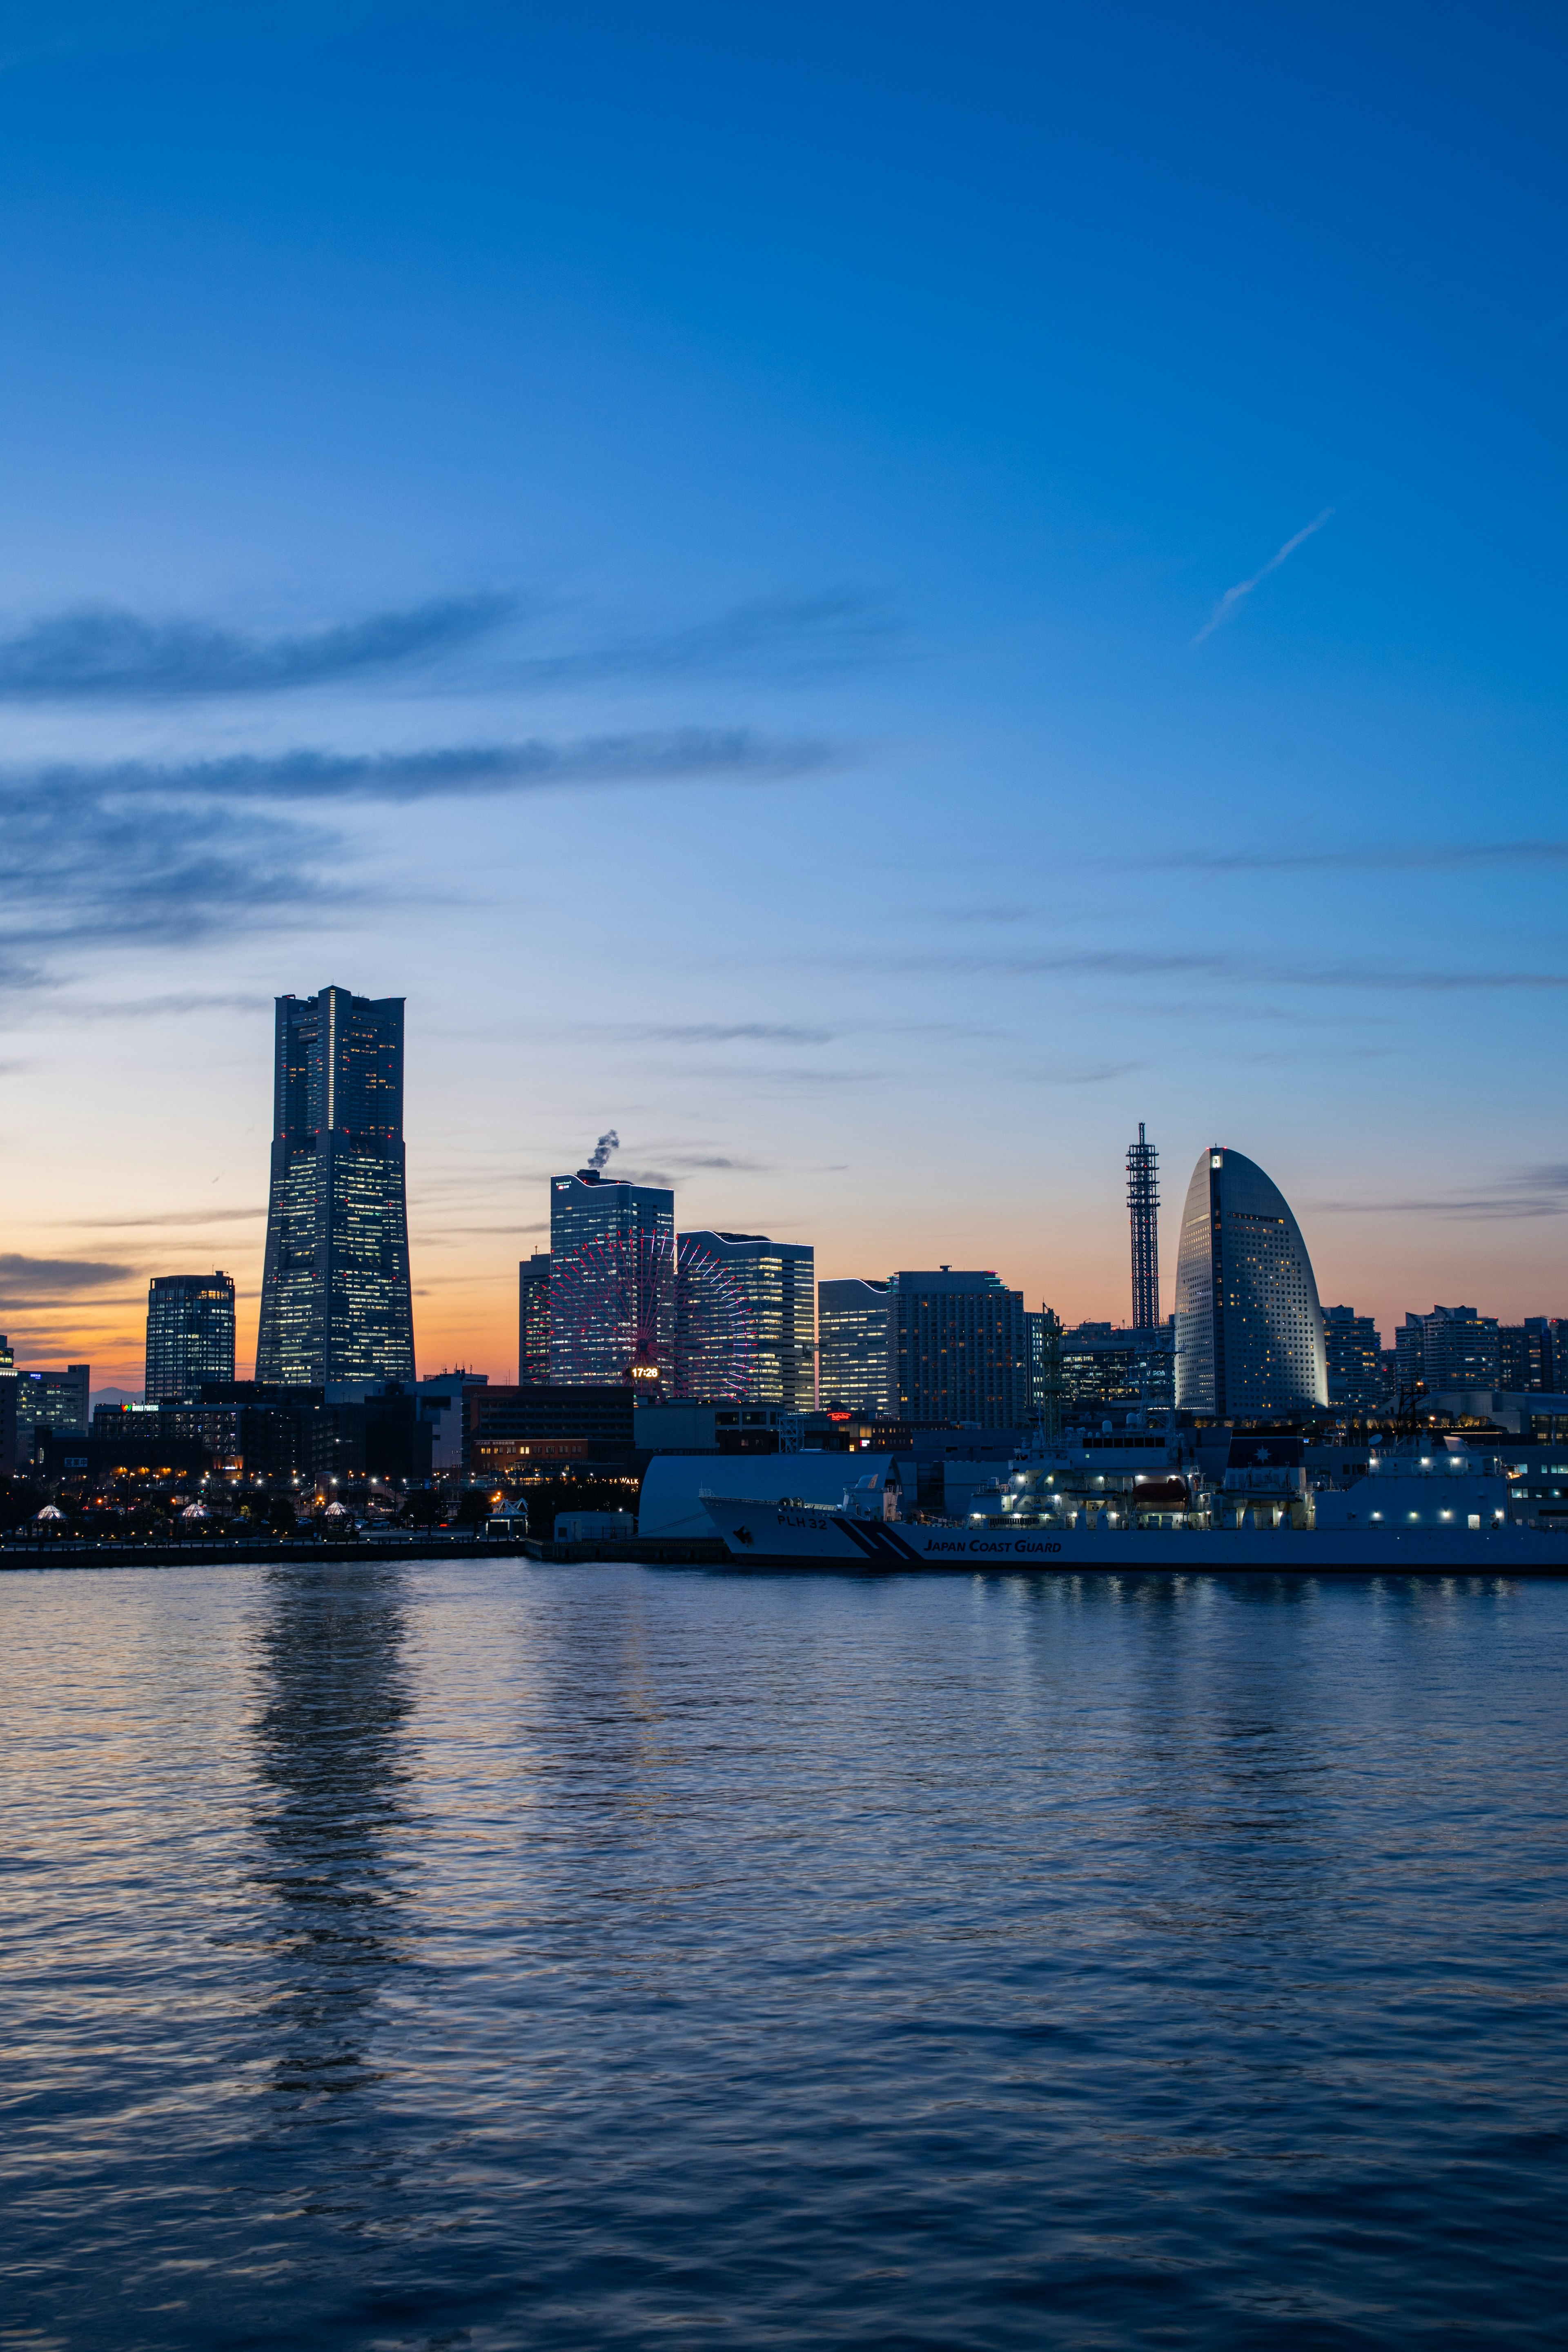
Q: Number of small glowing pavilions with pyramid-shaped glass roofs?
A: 3